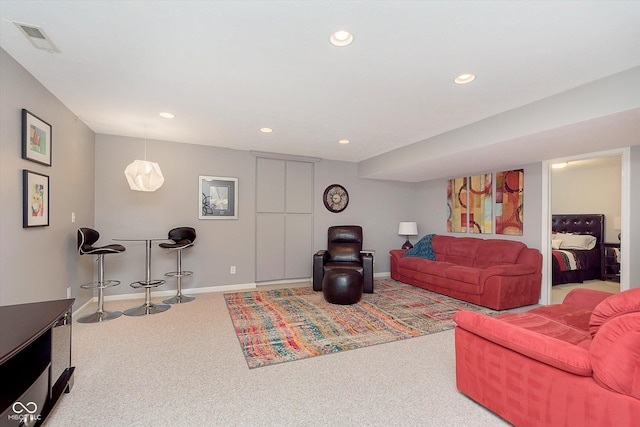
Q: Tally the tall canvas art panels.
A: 3